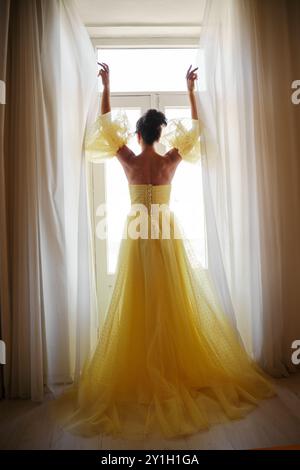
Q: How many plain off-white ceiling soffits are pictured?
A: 1